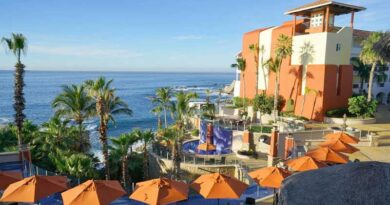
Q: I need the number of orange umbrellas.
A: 10